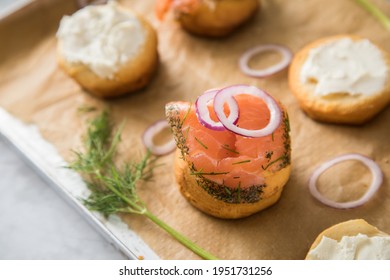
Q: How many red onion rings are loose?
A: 3